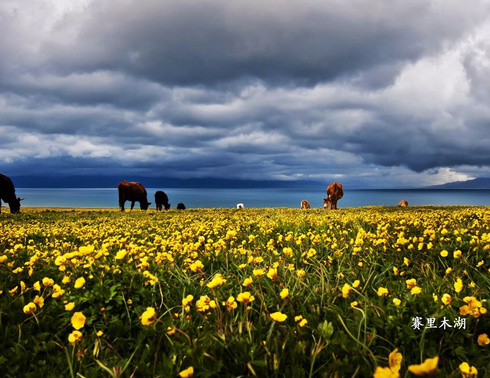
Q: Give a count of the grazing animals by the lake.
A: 8